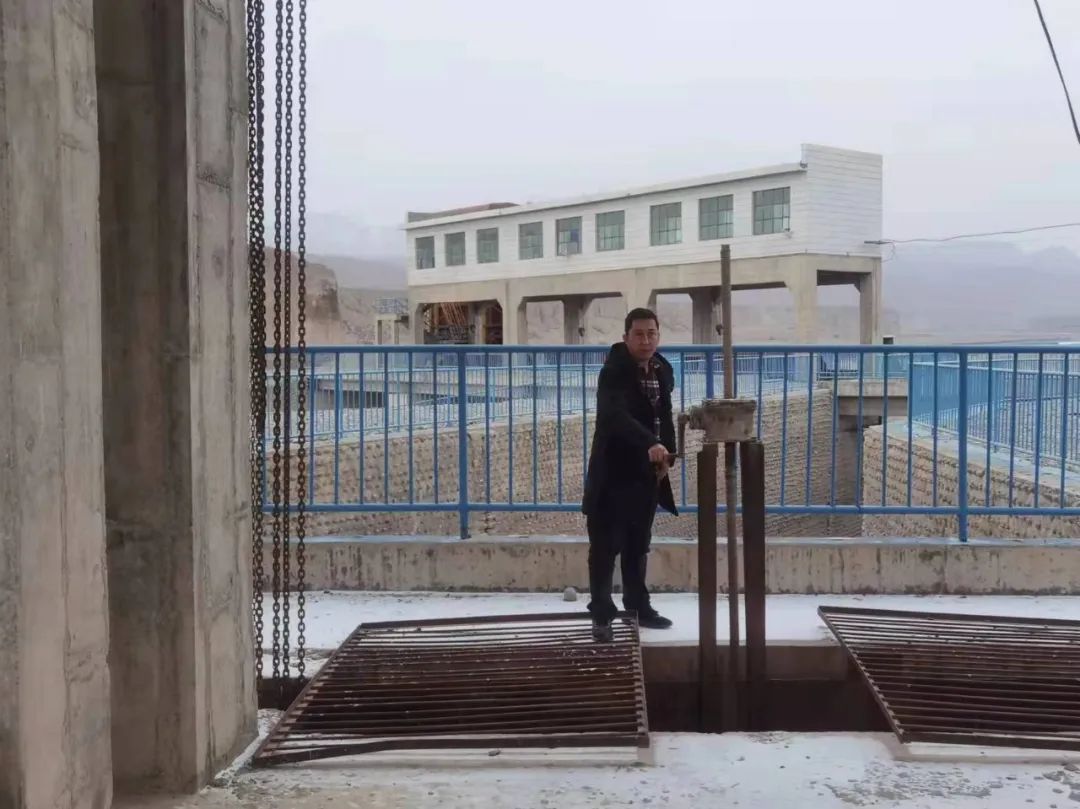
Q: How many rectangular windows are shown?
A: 9